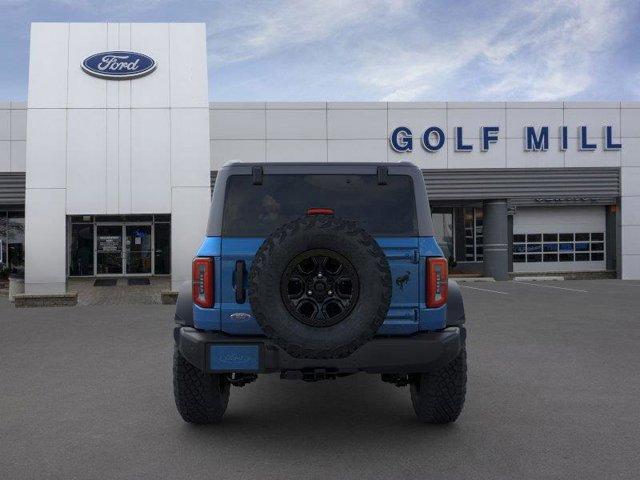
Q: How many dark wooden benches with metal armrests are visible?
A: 0